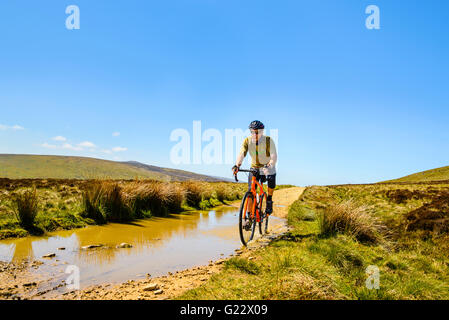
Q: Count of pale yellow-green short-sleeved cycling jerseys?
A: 1